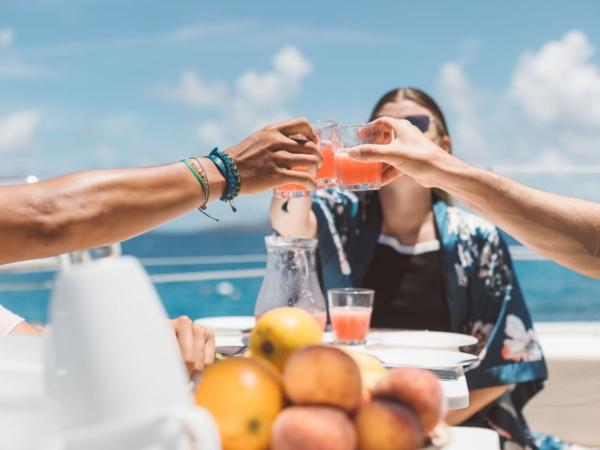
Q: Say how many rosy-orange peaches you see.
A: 4